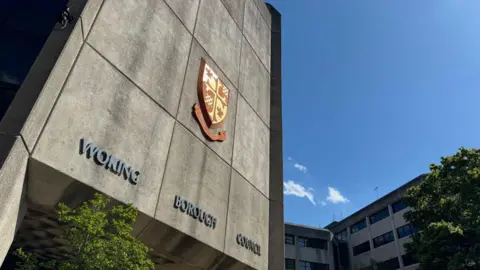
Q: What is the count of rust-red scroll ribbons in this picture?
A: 1